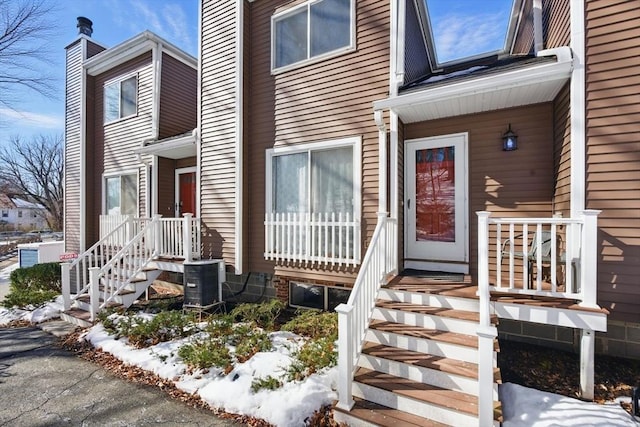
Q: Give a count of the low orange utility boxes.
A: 0